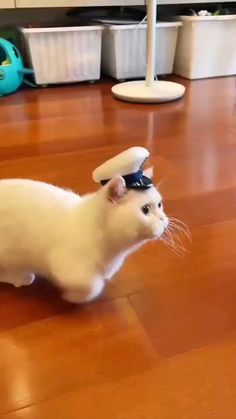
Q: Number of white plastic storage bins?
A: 3